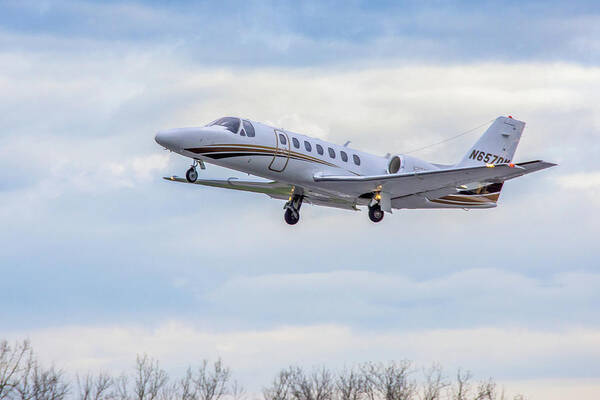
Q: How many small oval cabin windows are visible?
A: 7